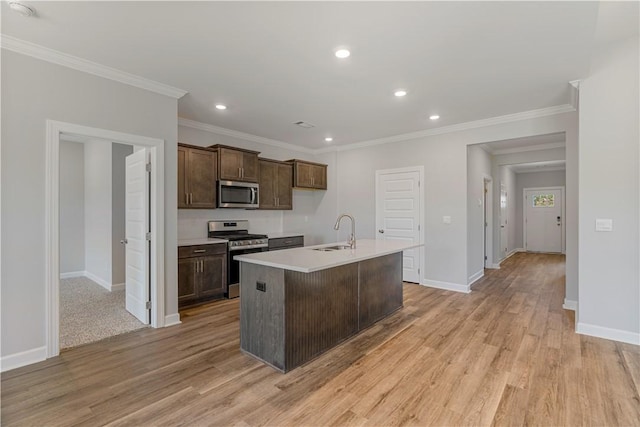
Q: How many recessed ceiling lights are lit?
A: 5